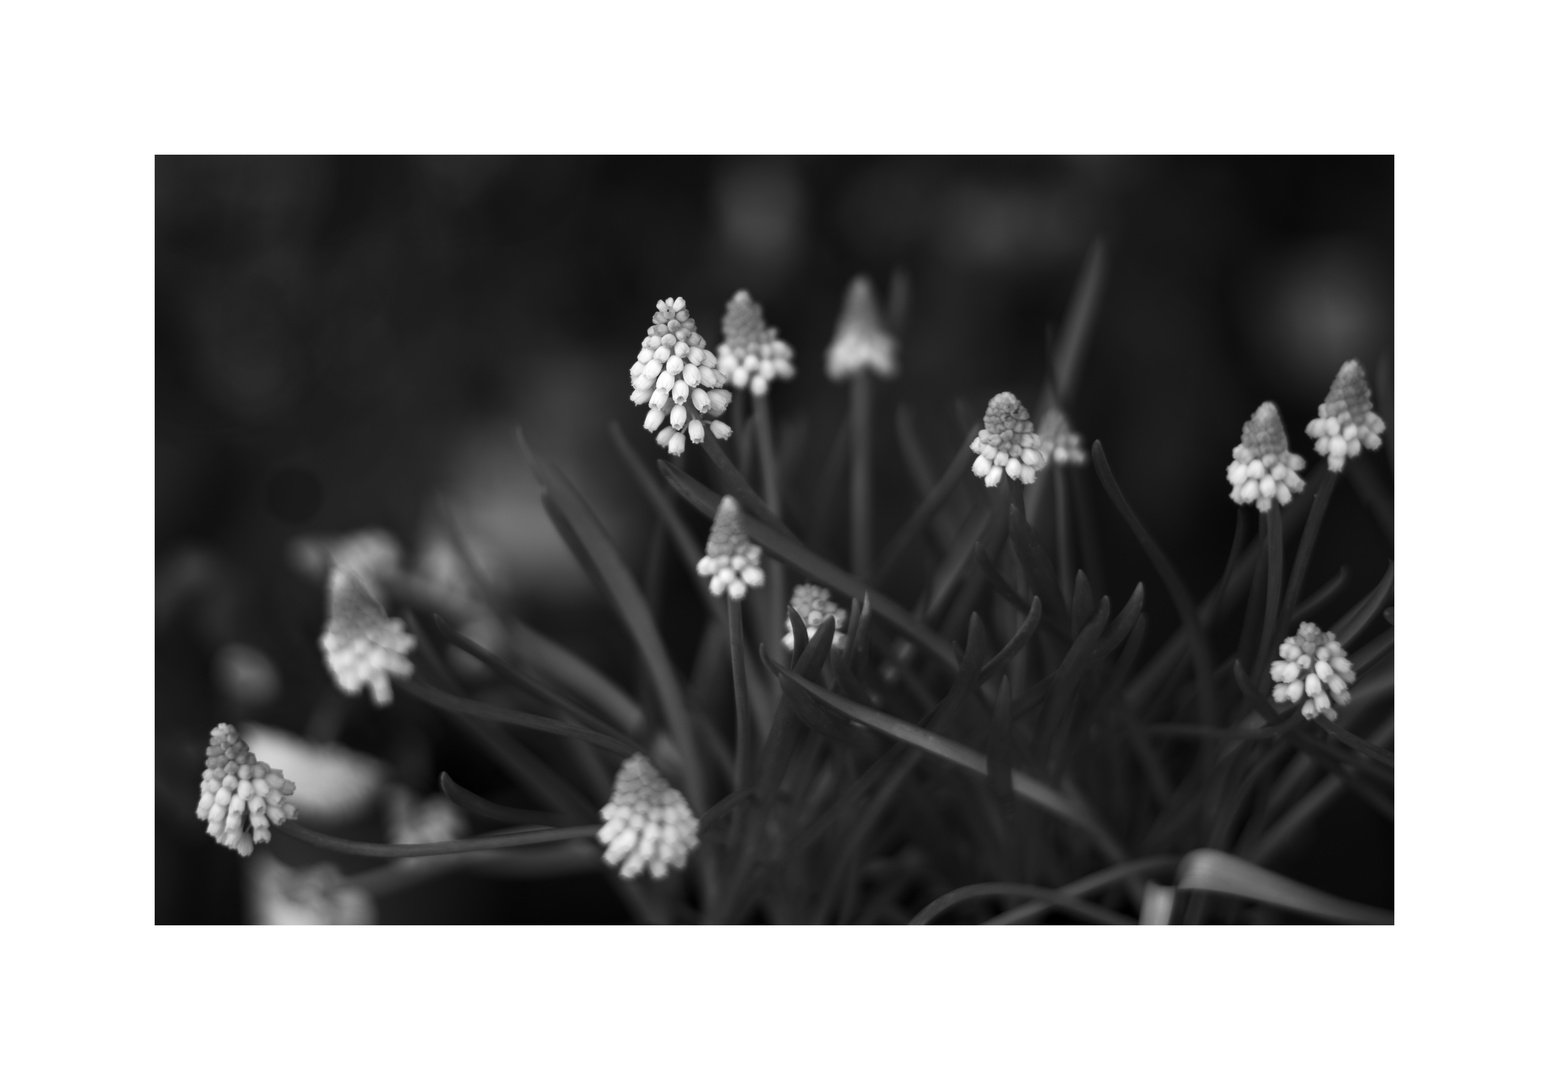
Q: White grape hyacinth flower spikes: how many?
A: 13